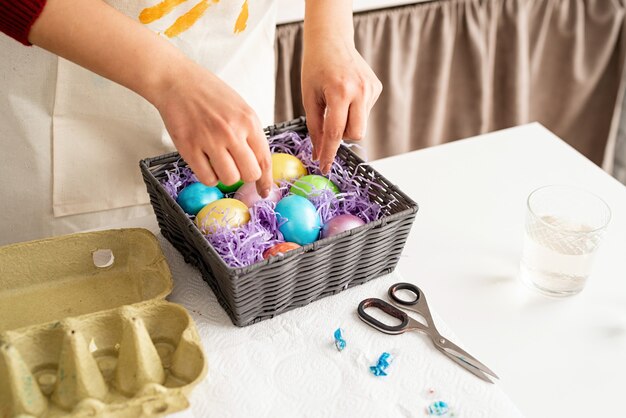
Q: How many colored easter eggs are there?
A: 9